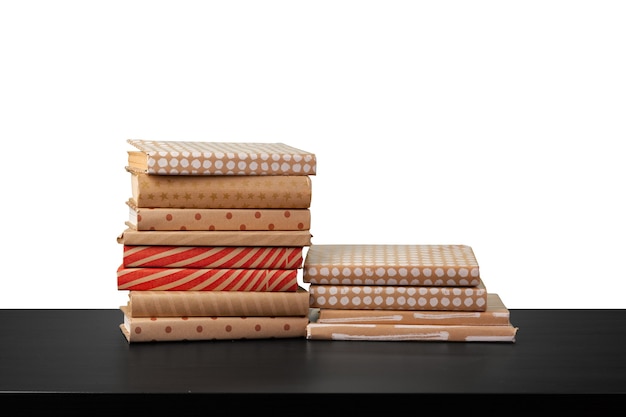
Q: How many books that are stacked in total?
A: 12